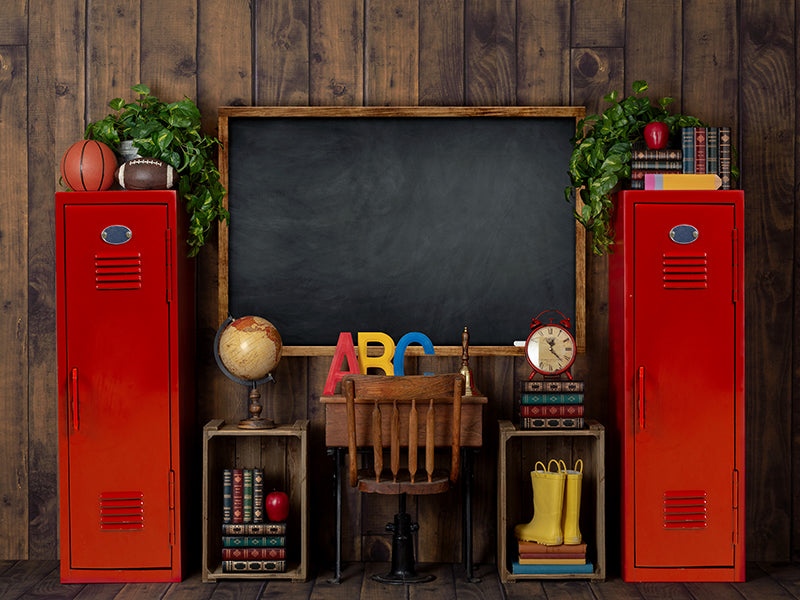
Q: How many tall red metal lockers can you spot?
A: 2